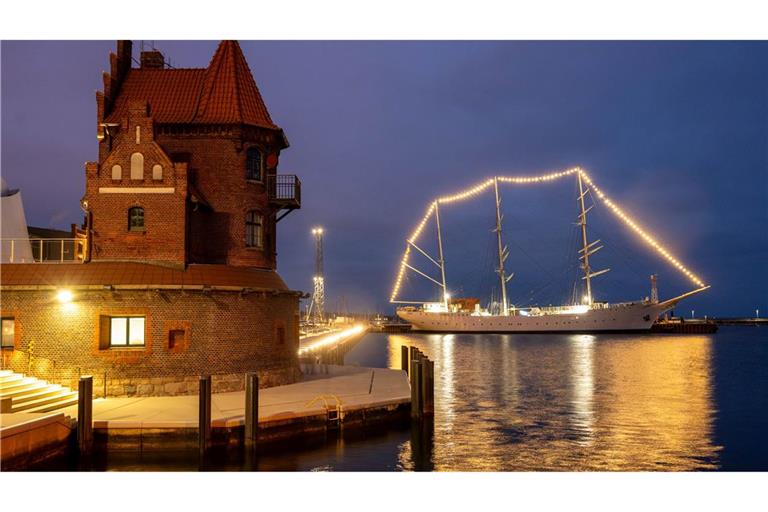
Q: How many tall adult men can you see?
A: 0